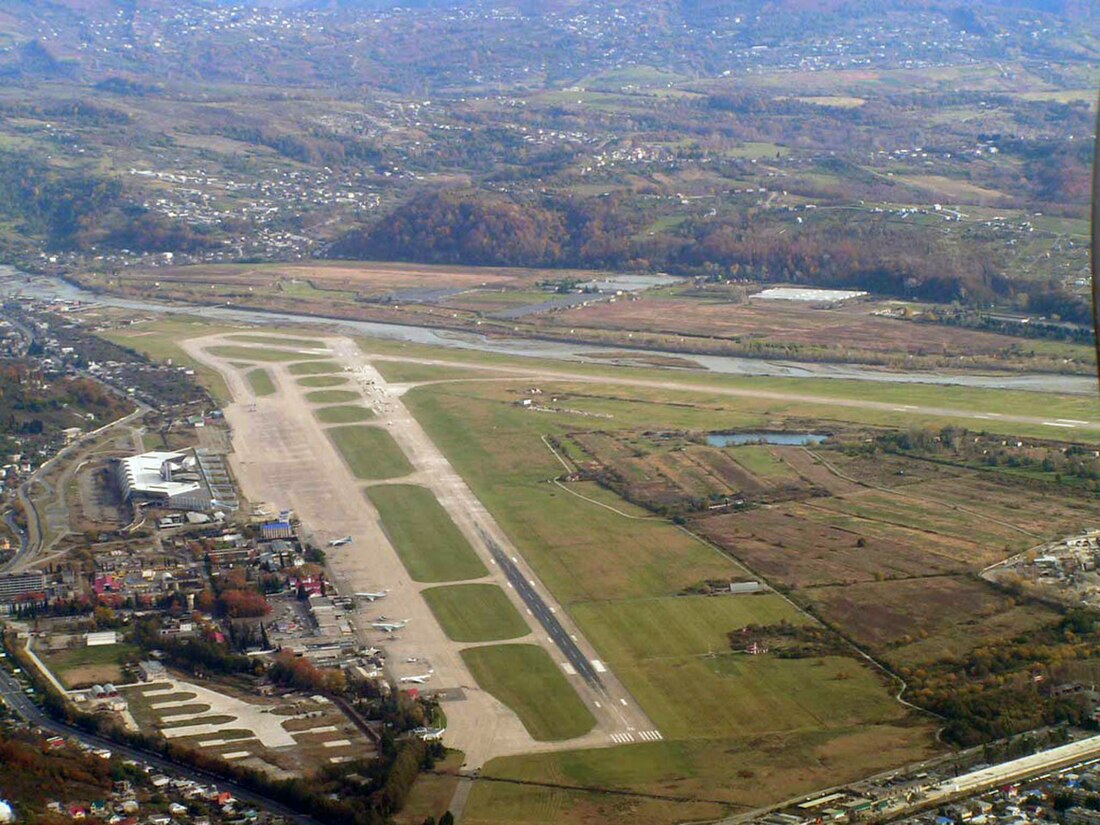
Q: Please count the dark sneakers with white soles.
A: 0